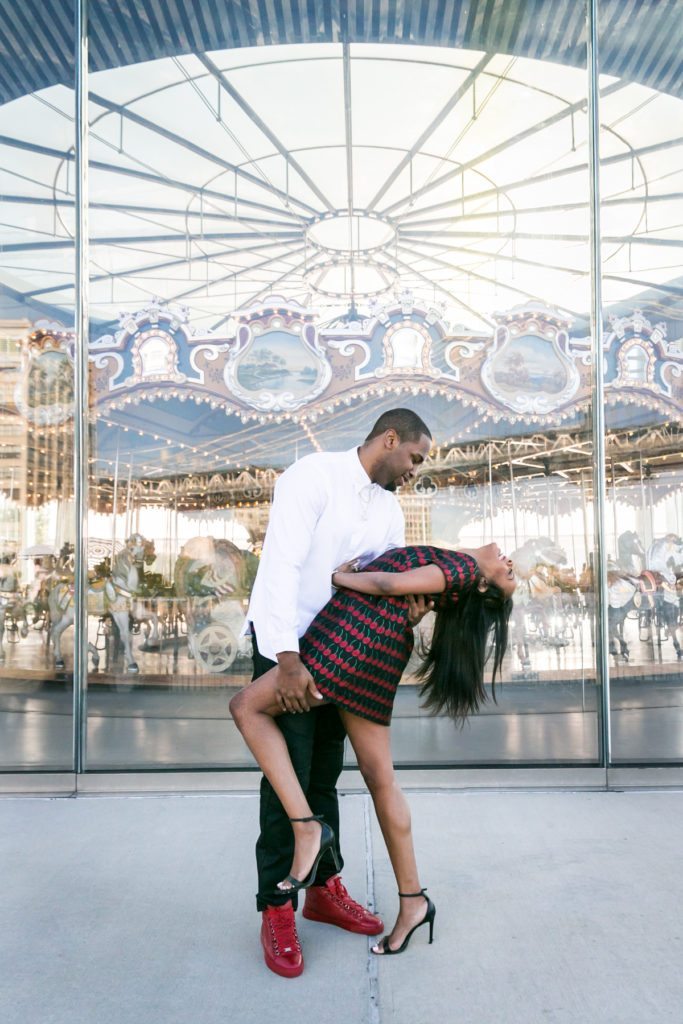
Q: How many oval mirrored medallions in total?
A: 3